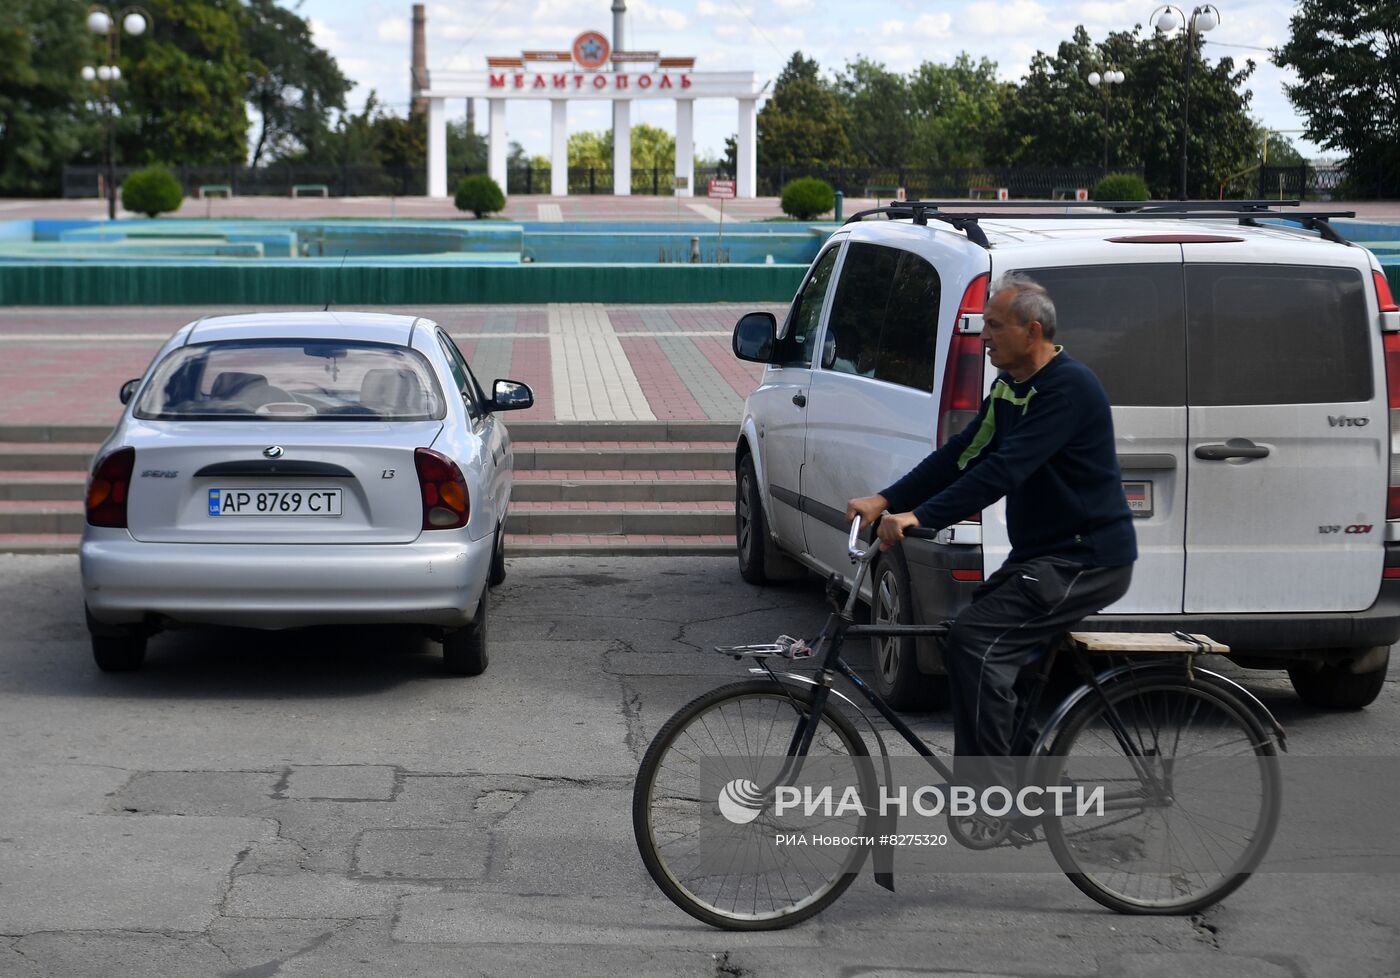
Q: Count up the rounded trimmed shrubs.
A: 4